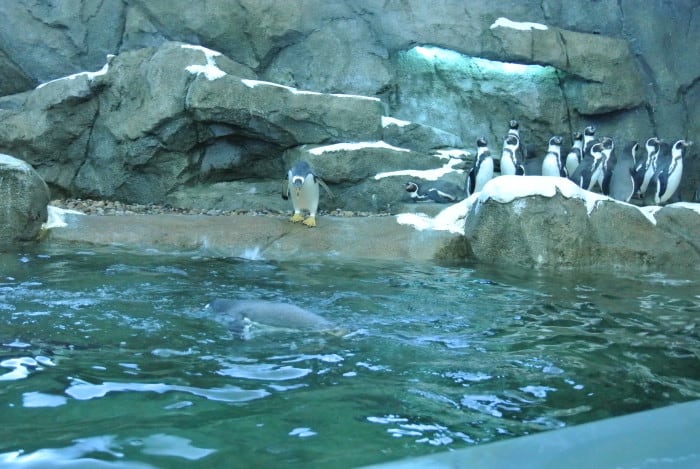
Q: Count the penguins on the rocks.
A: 13